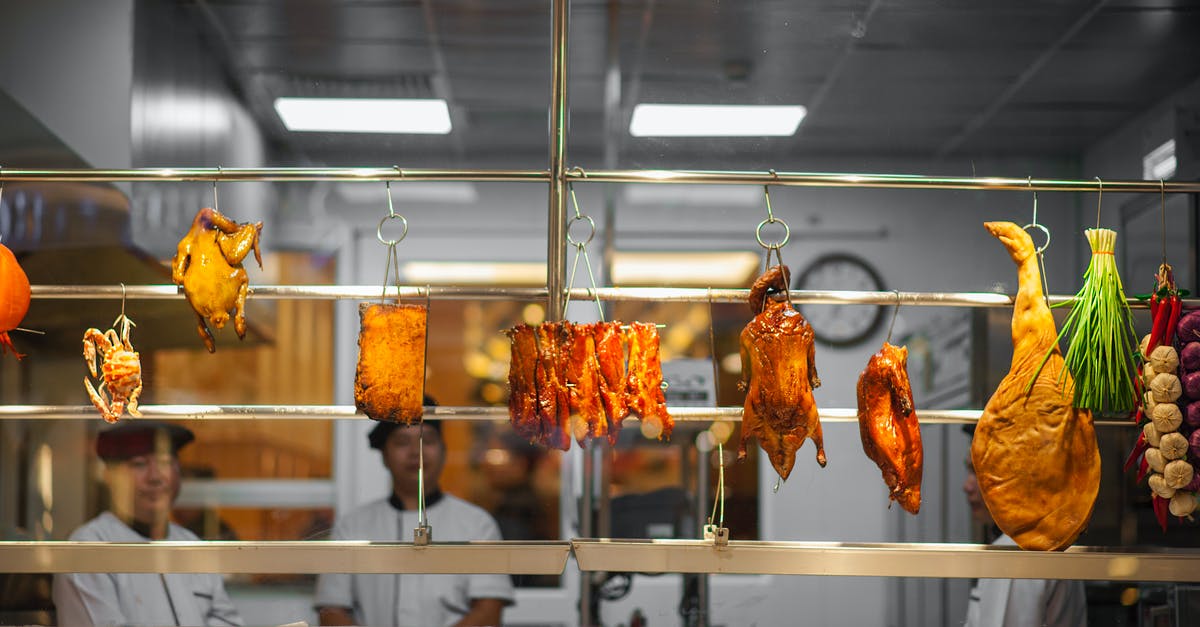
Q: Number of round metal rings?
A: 4